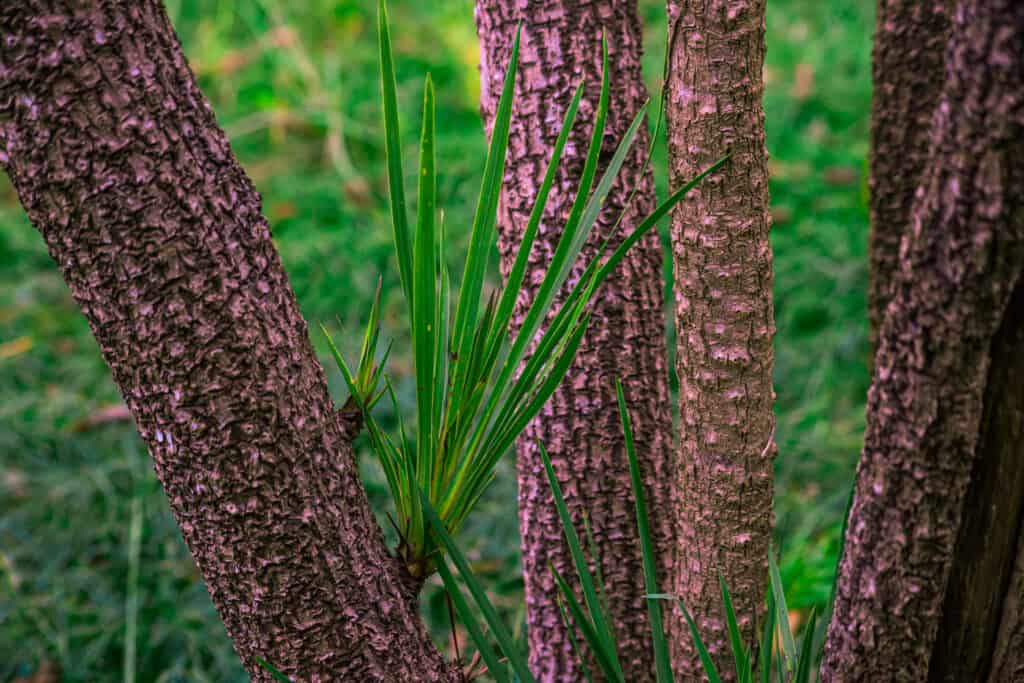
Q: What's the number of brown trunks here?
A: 5